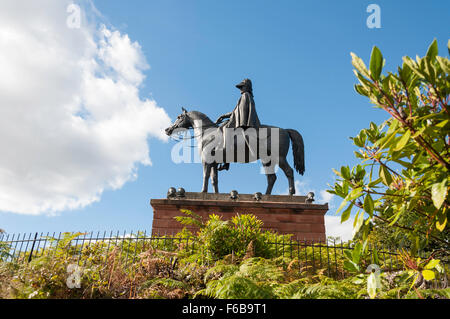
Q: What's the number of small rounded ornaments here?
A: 5